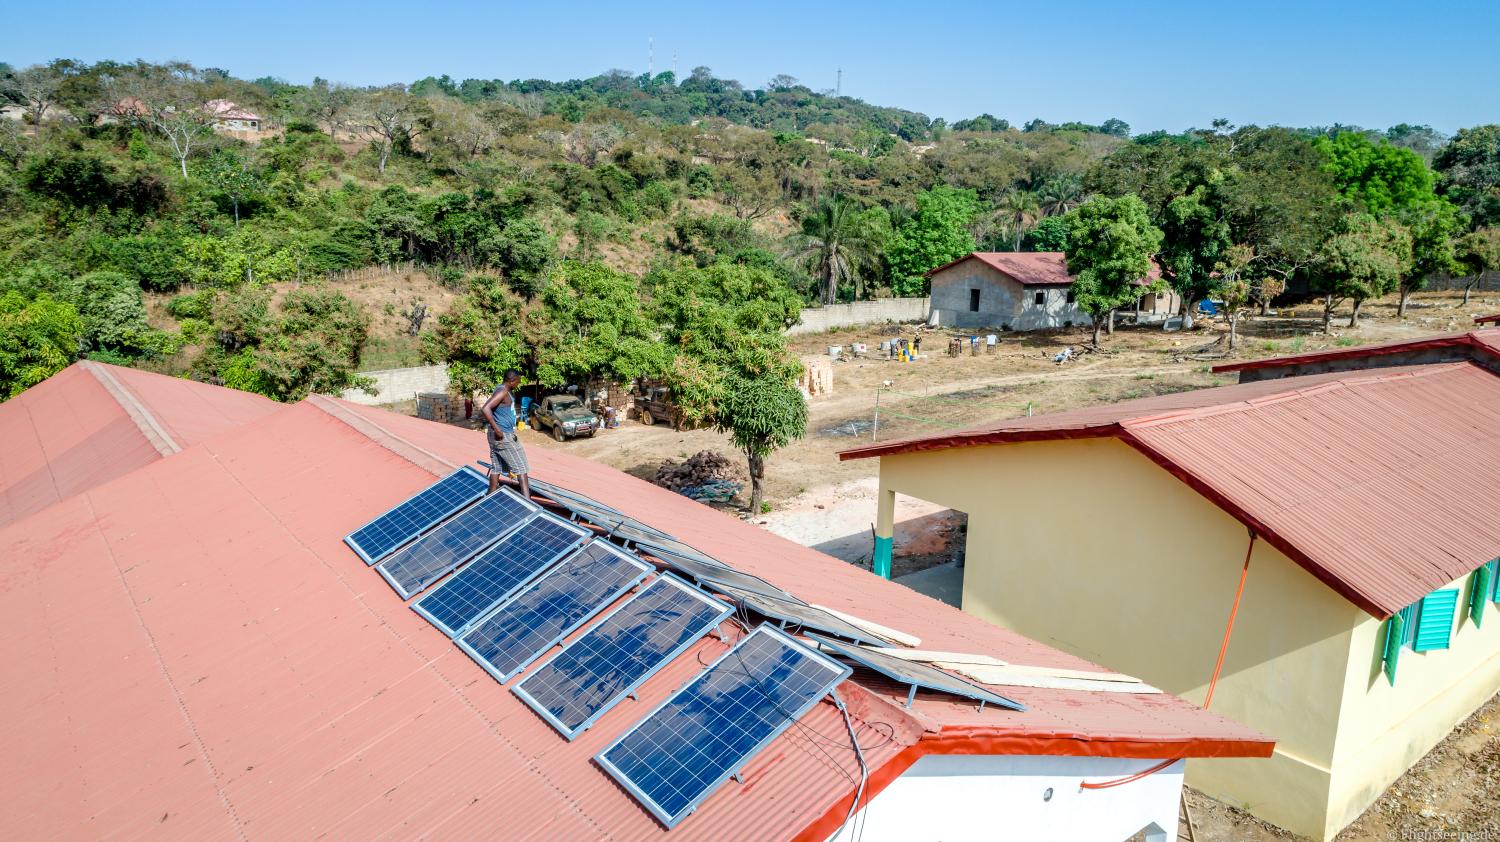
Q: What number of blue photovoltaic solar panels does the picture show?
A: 6